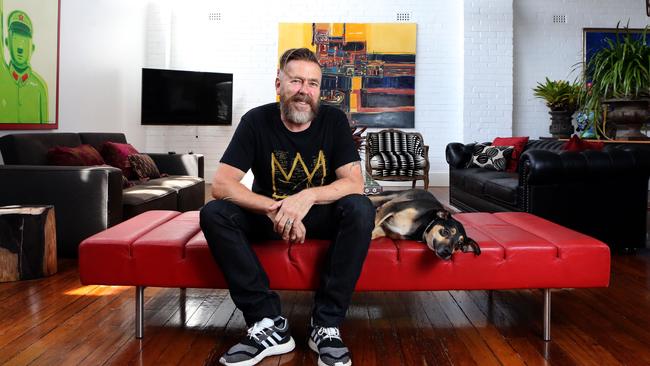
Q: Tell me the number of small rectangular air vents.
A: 3